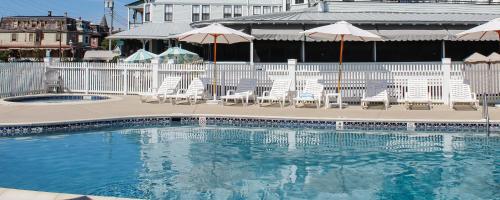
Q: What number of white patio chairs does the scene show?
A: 8